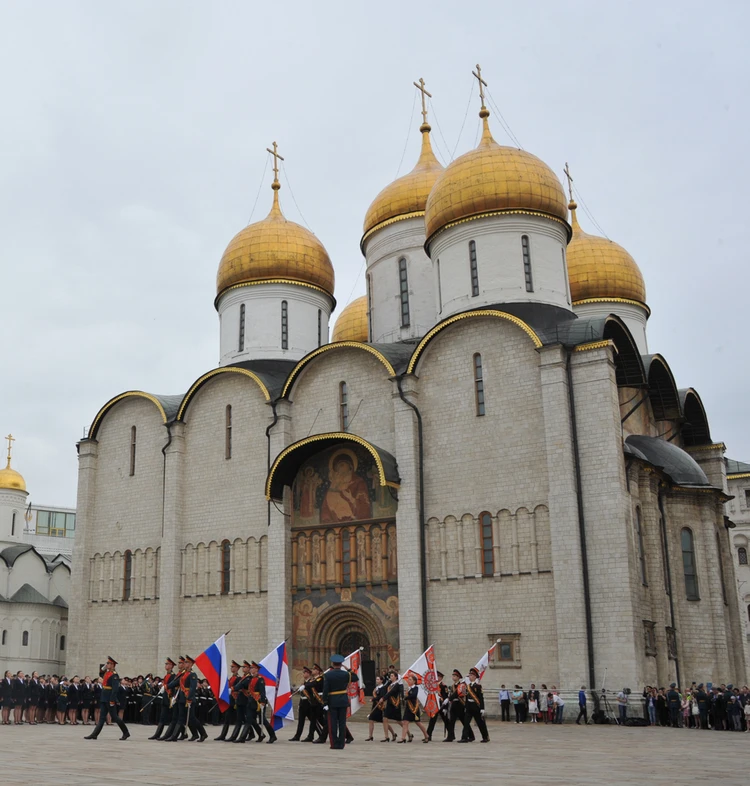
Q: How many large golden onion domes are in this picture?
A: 5